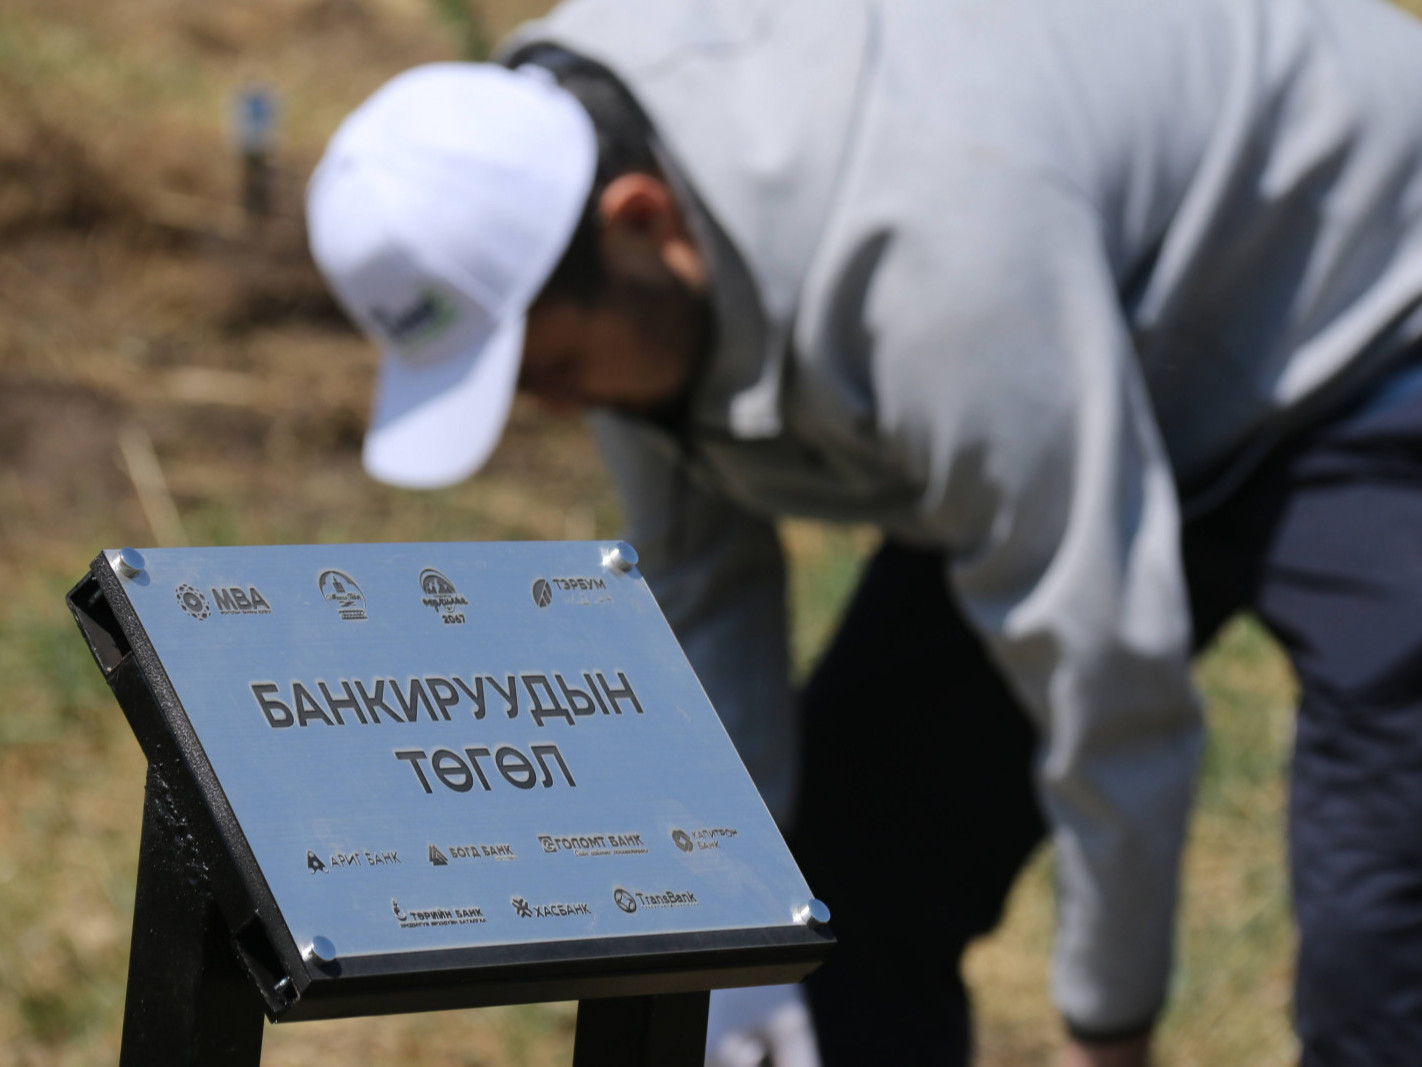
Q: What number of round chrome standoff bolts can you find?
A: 4